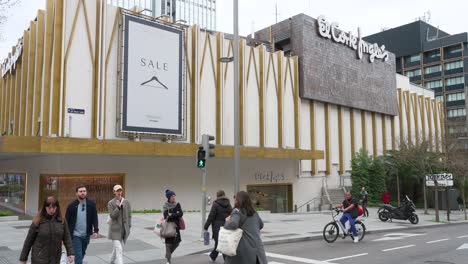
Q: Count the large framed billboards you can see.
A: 1